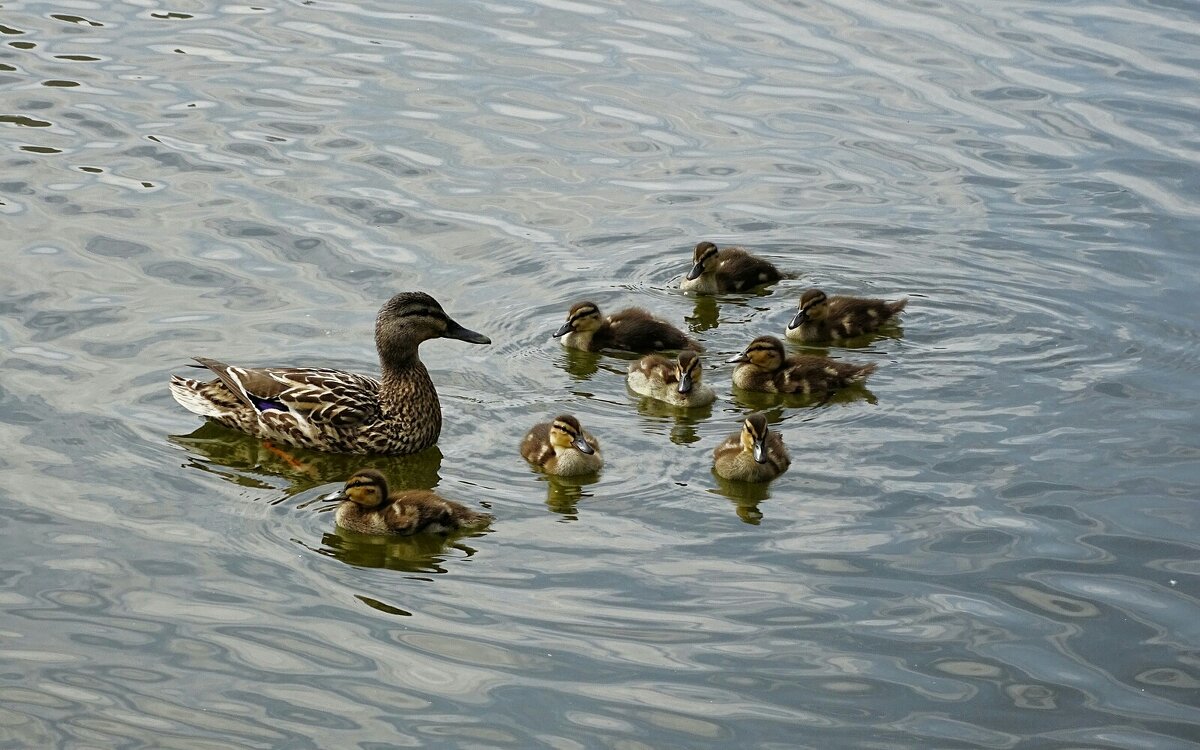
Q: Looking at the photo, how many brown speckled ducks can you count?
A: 1